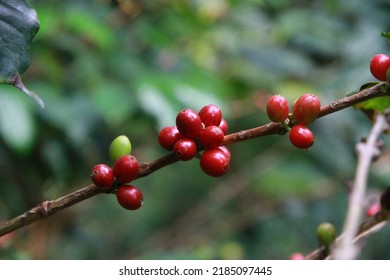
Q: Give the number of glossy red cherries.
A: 15